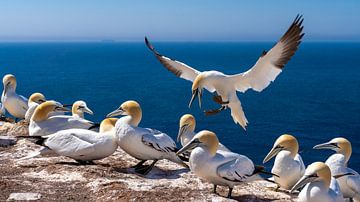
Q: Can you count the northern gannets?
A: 12